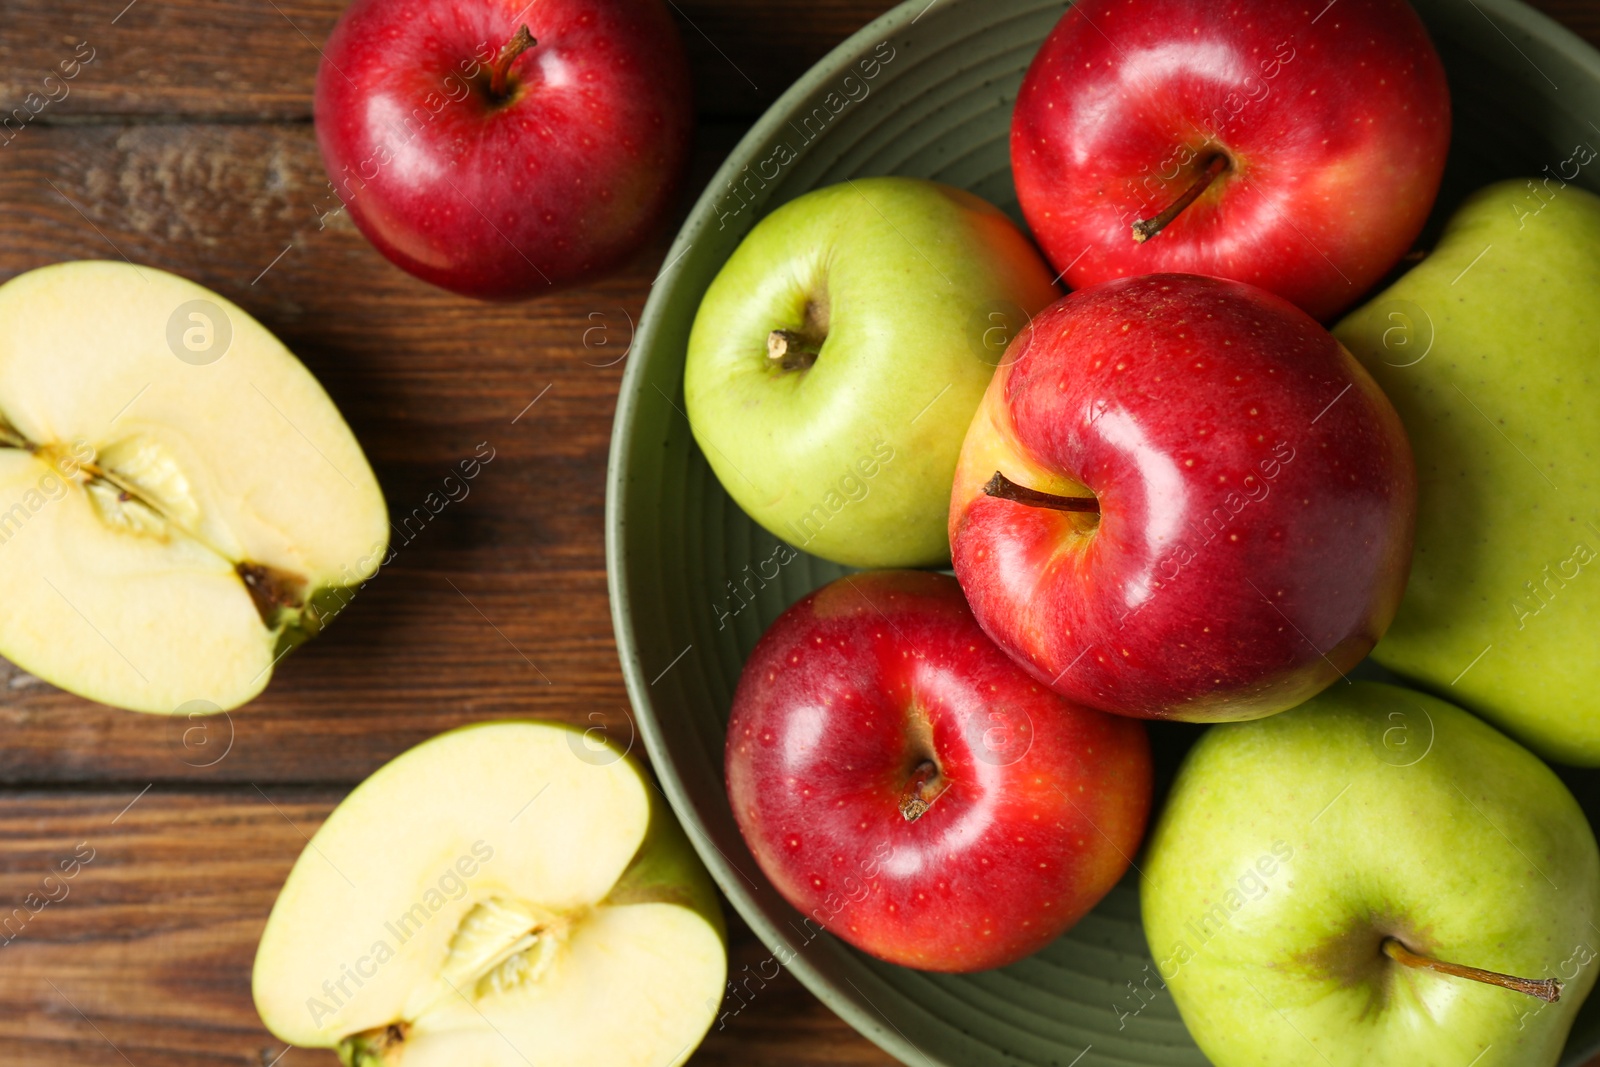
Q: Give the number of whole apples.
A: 7